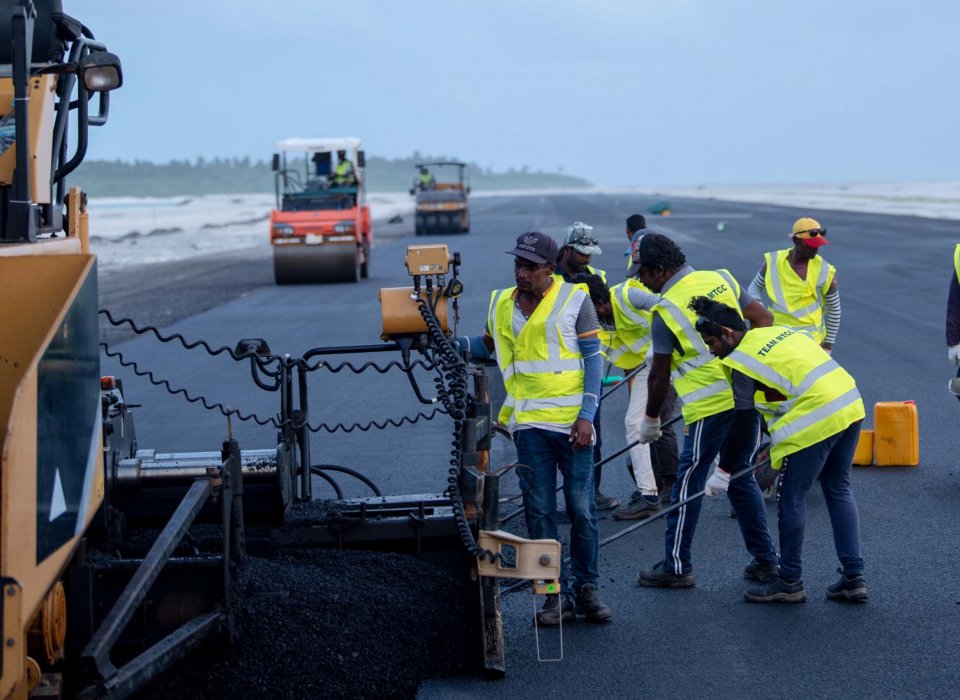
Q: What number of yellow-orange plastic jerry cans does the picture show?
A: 2